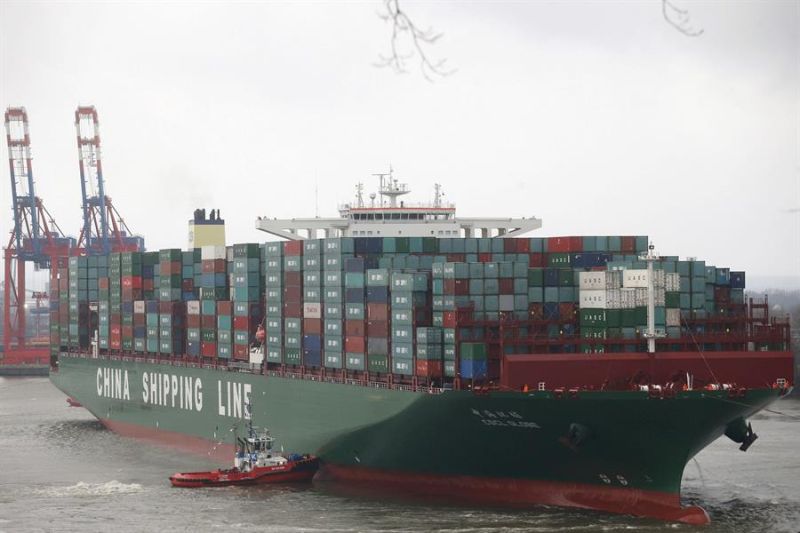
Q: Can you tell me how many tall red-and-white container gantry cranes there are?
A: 2